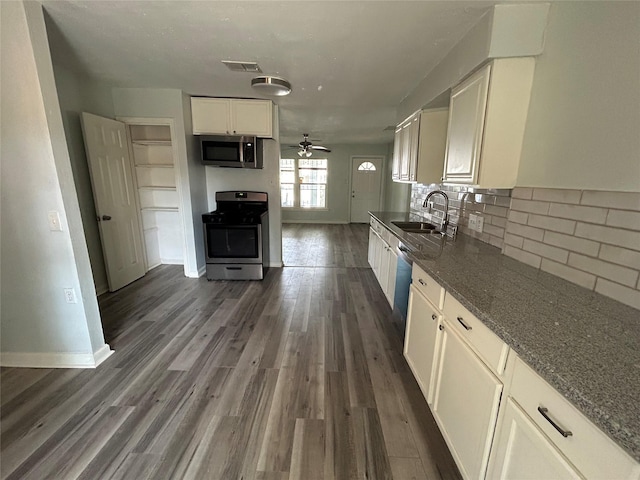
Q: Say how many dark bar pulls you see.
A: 3